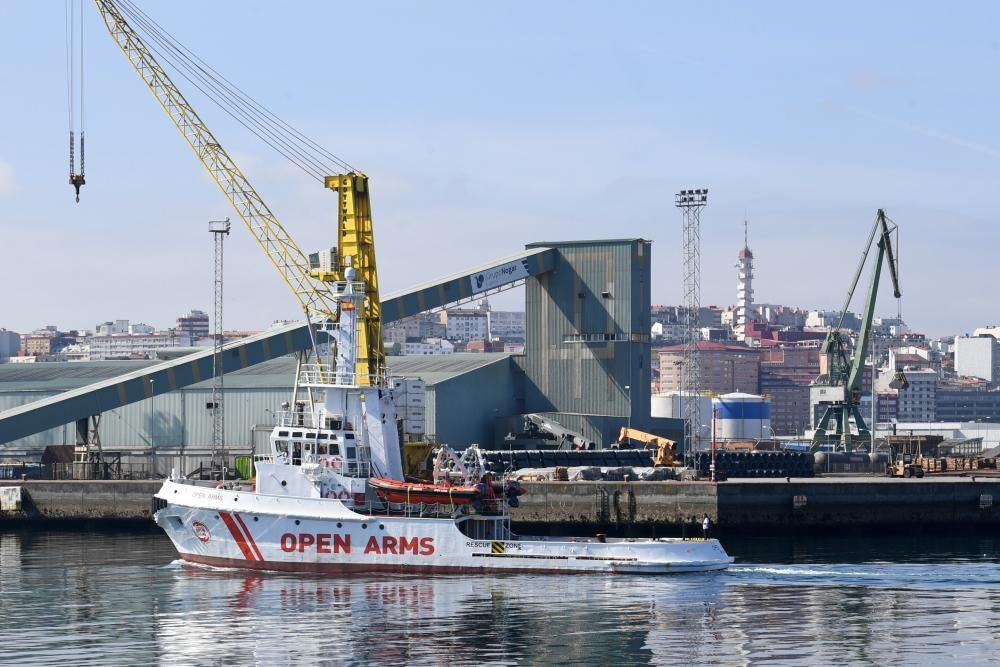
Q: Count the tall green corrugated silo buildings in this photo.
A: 1